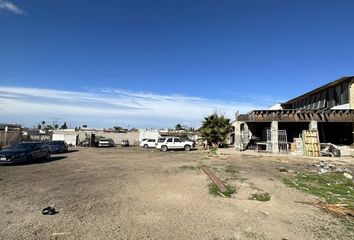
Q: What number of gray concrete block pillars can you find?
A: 3